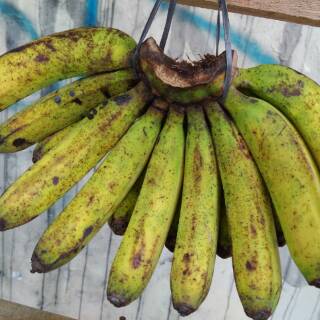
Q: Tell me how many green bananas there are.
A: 14